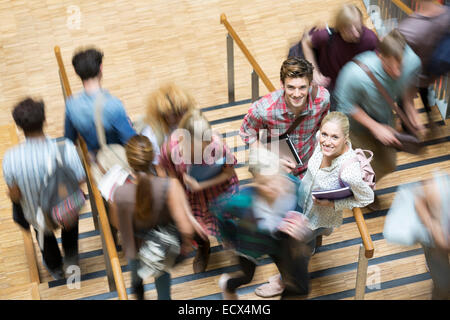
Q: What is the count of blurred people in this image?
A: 10